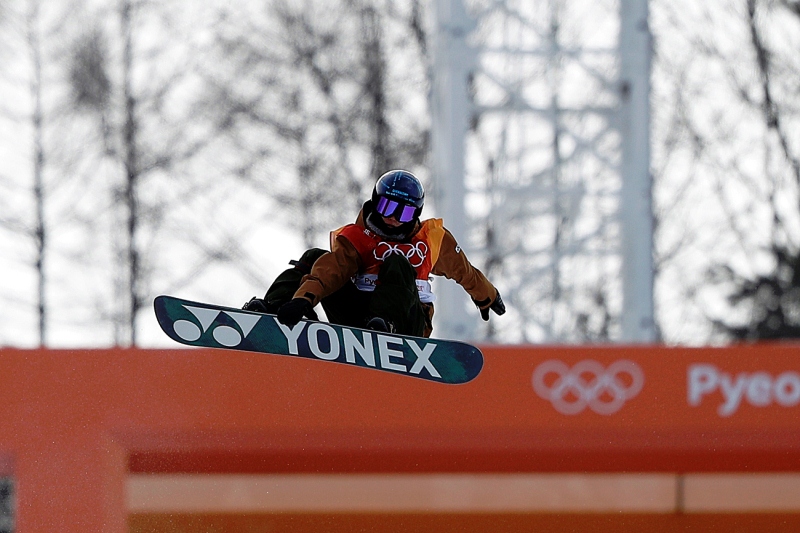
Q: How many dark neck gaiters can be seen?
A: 1